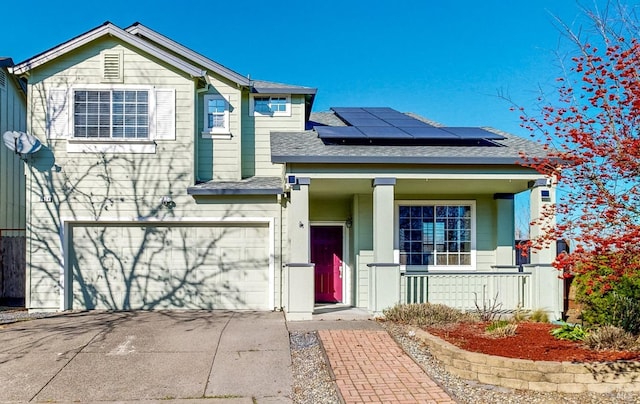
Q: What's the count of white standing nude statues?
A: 0